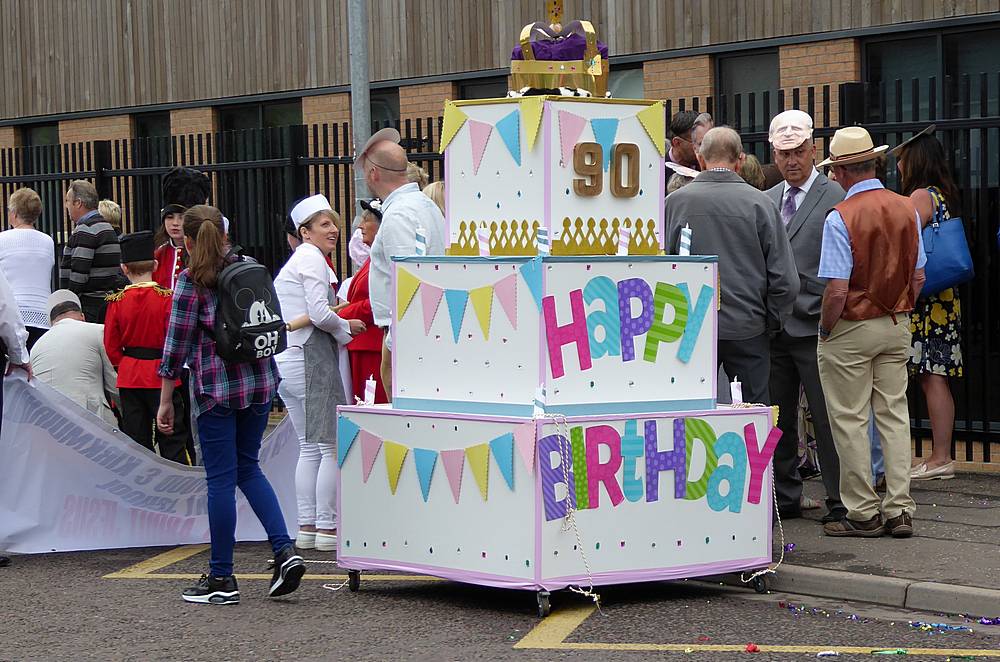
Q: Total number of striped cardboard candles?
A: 8